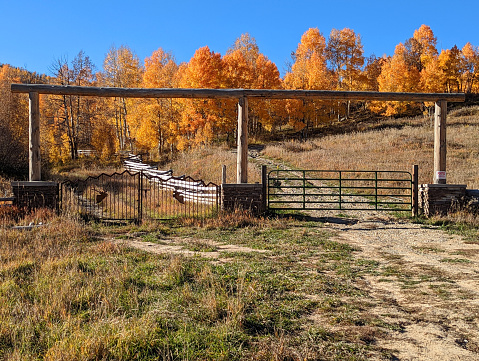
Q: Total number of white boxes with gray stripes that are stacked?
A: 0